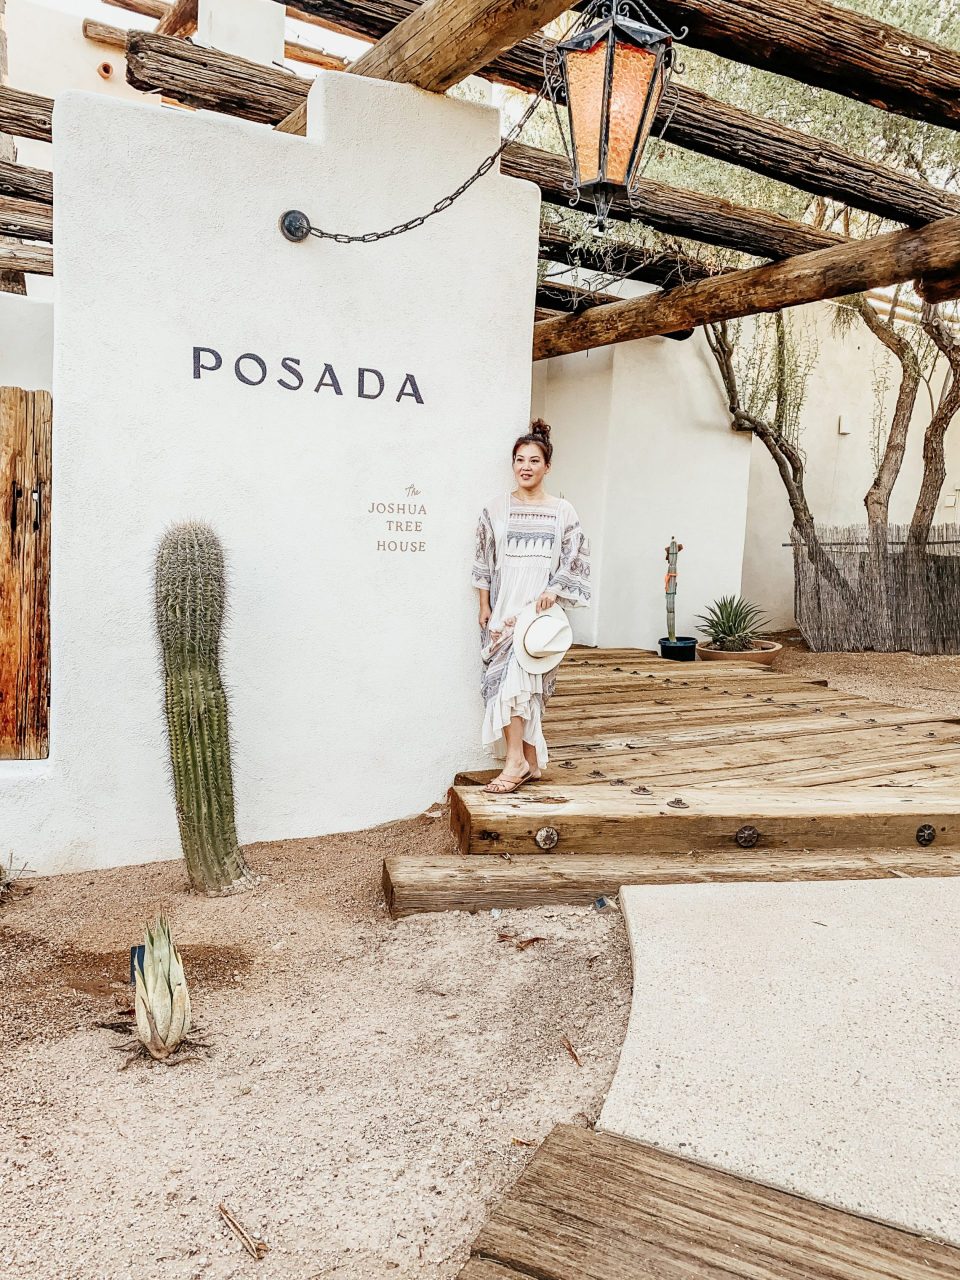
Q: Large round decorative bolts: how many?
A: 3